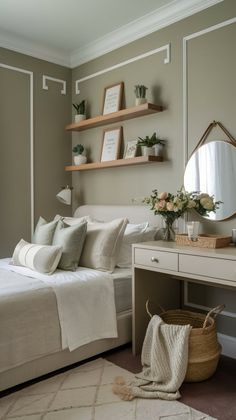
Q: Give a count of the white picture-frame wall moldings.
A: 4